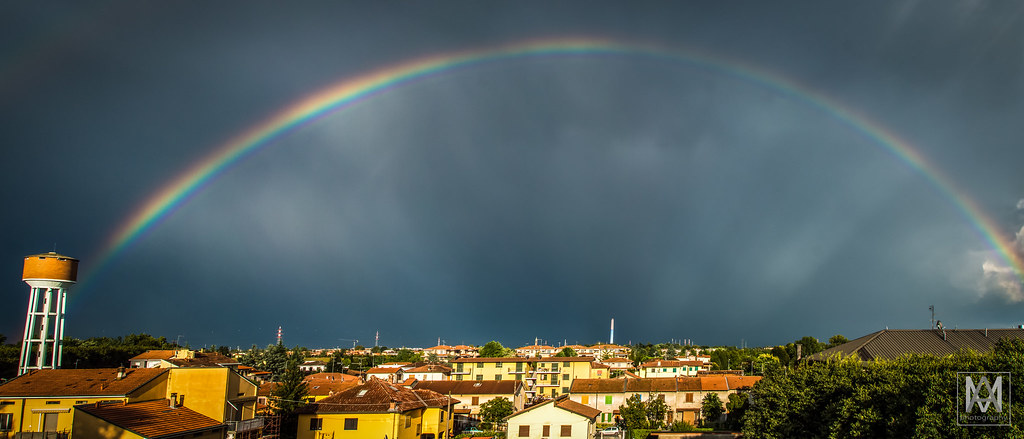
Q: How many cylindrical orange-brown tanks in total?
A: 1